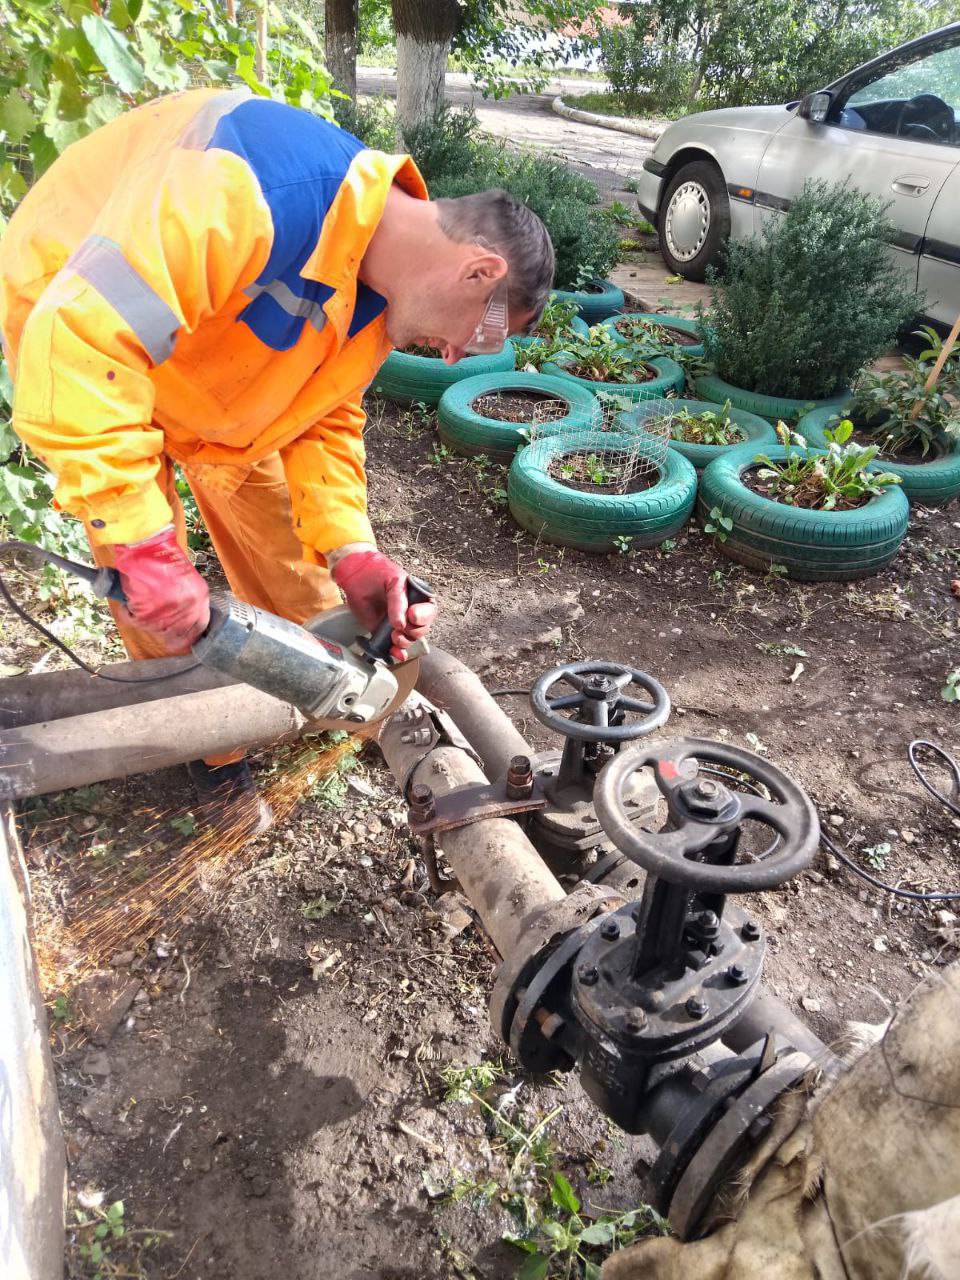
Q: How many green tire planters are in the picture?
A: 11